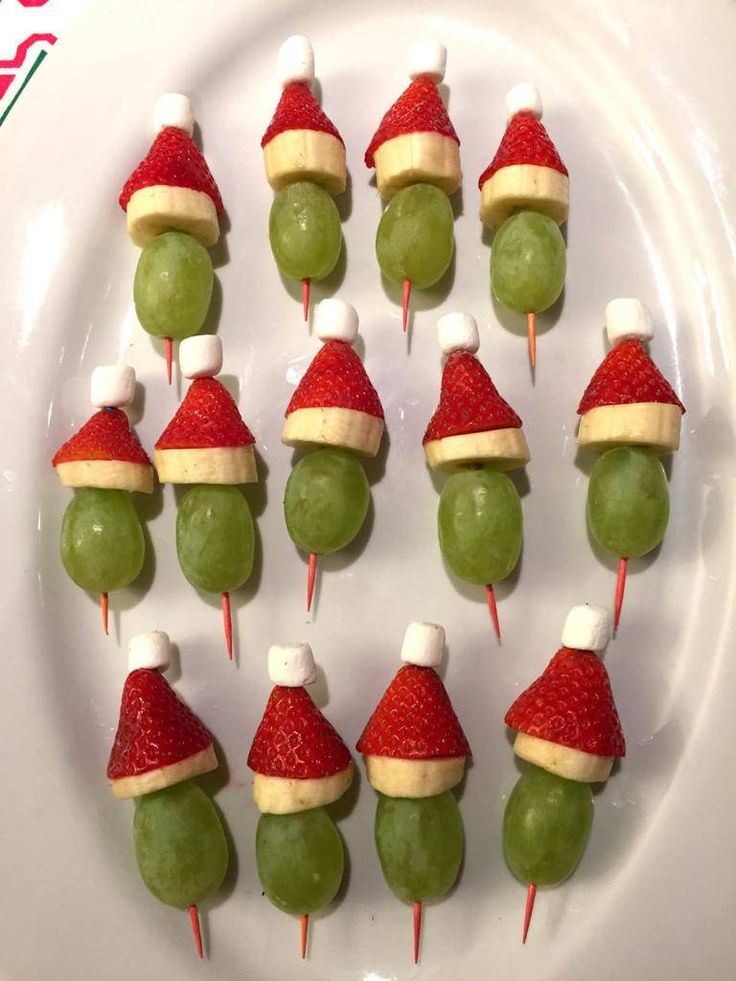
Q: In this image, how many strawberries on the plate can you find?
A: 13